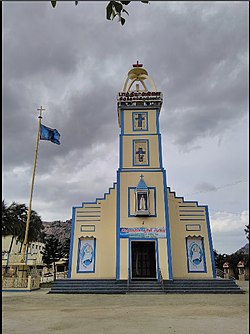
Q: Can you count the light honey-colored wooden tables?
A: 0